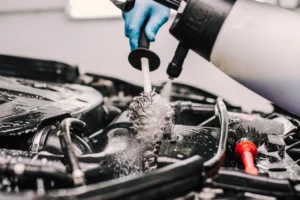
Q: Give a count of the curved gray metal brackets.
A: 2